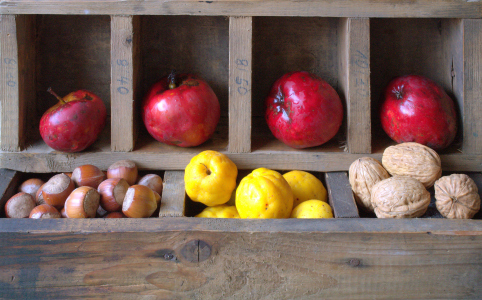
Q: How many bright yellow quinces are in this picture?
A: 5